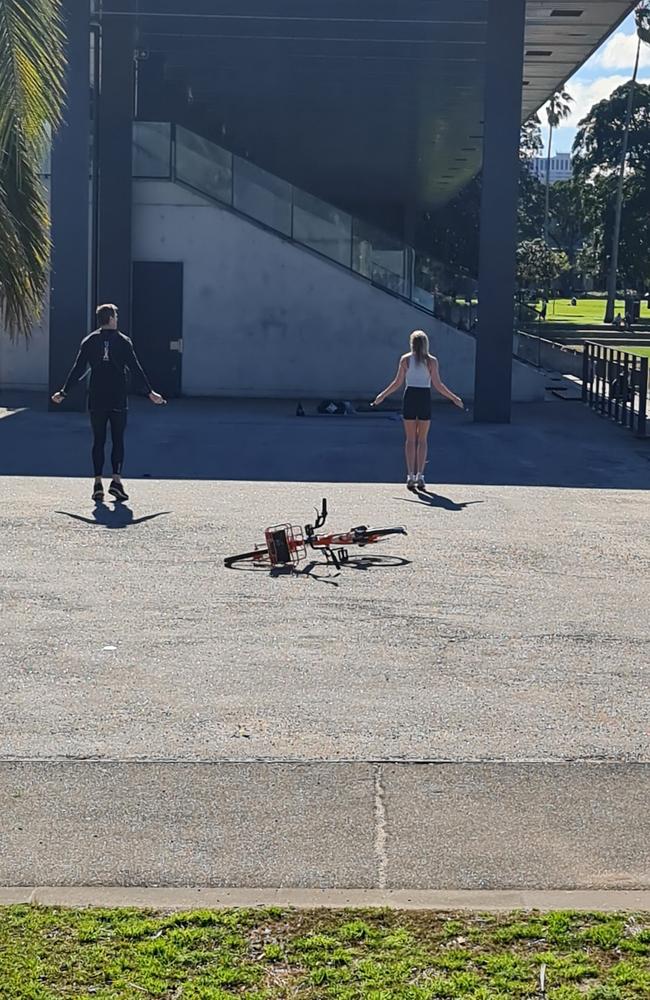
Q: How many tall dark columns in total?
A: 3